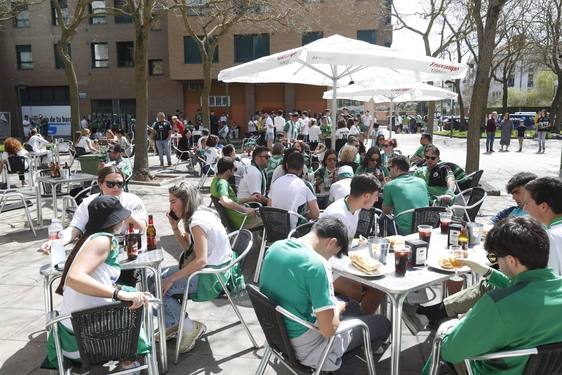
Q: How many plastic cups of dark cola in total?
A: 3